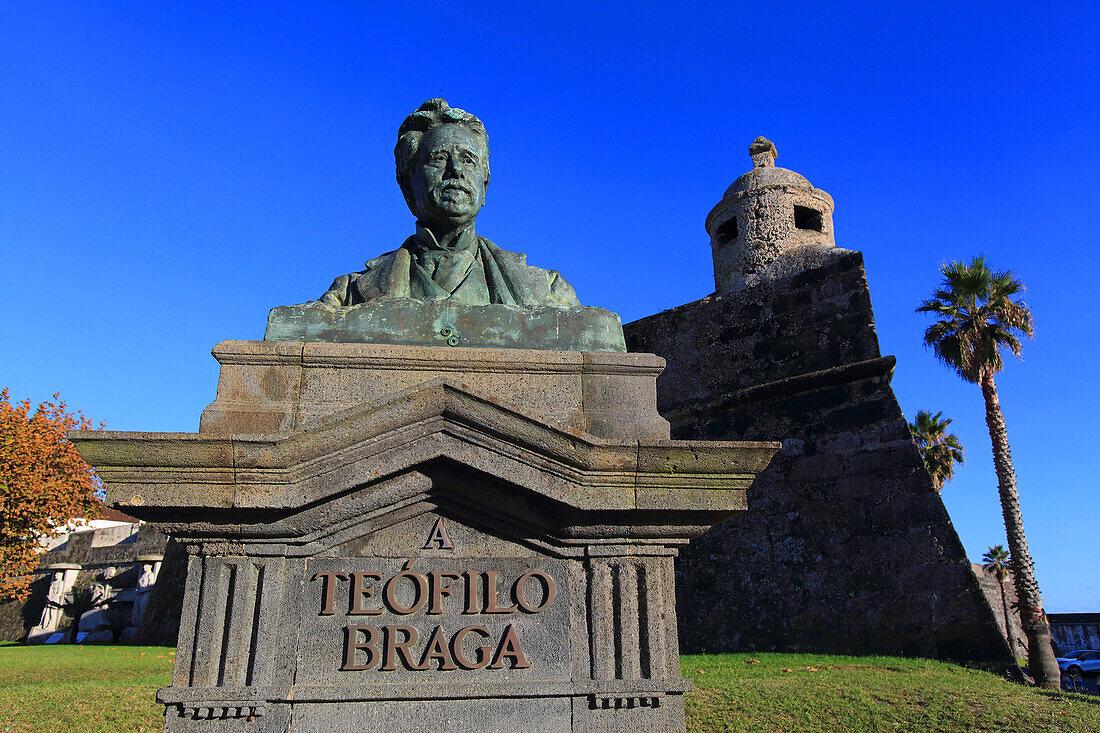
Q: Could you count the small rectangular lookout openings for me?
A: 2